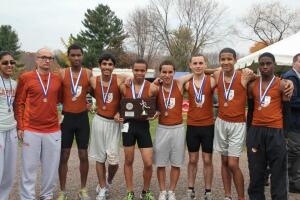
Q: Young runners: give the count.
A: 7